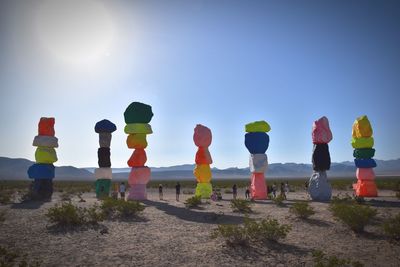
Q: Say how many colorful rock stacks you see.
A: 7